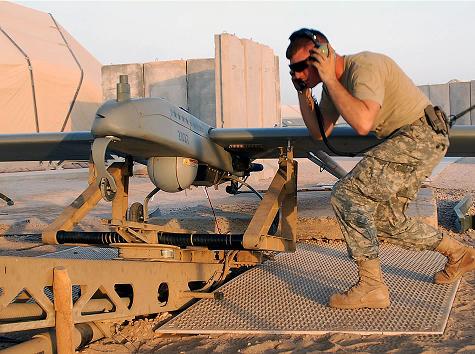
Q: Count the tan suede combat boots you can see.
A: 2